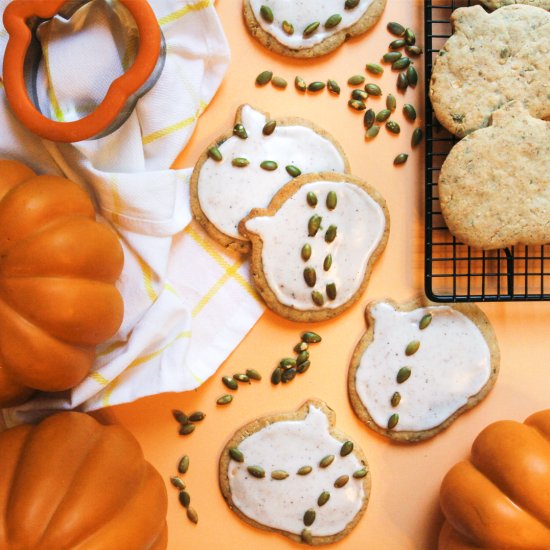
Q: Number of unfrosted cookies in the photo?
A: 3